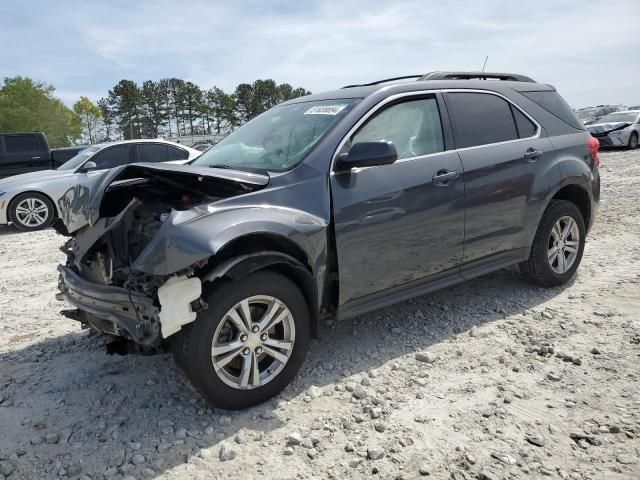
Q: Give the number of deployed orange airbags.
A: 0